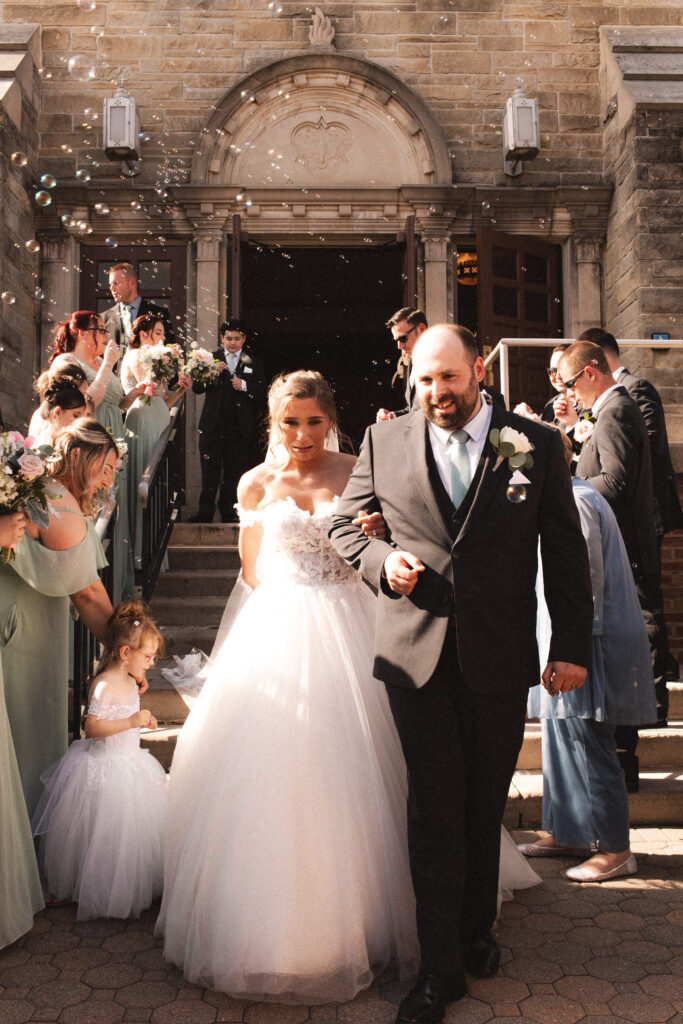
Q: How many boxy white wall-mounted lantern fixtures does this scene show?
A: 2